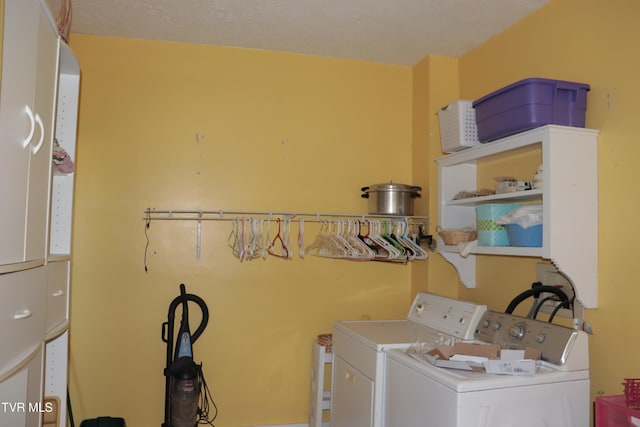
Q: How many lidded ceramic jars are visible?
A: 0